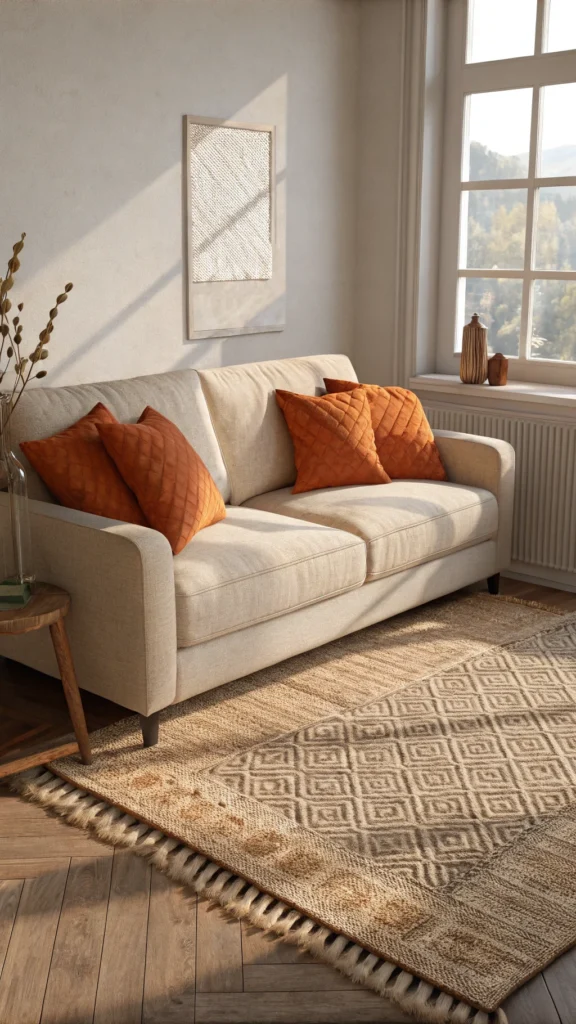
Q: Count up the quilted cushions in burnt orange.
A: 4